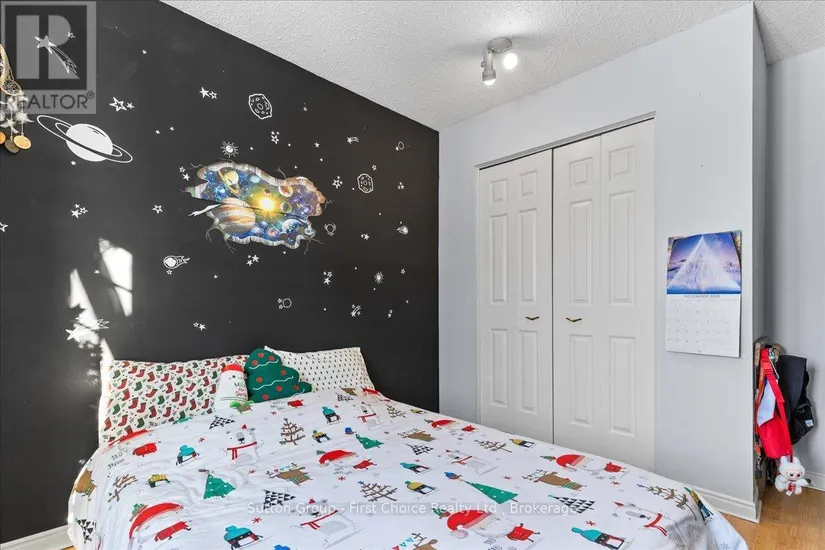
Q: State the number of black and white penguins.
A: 11